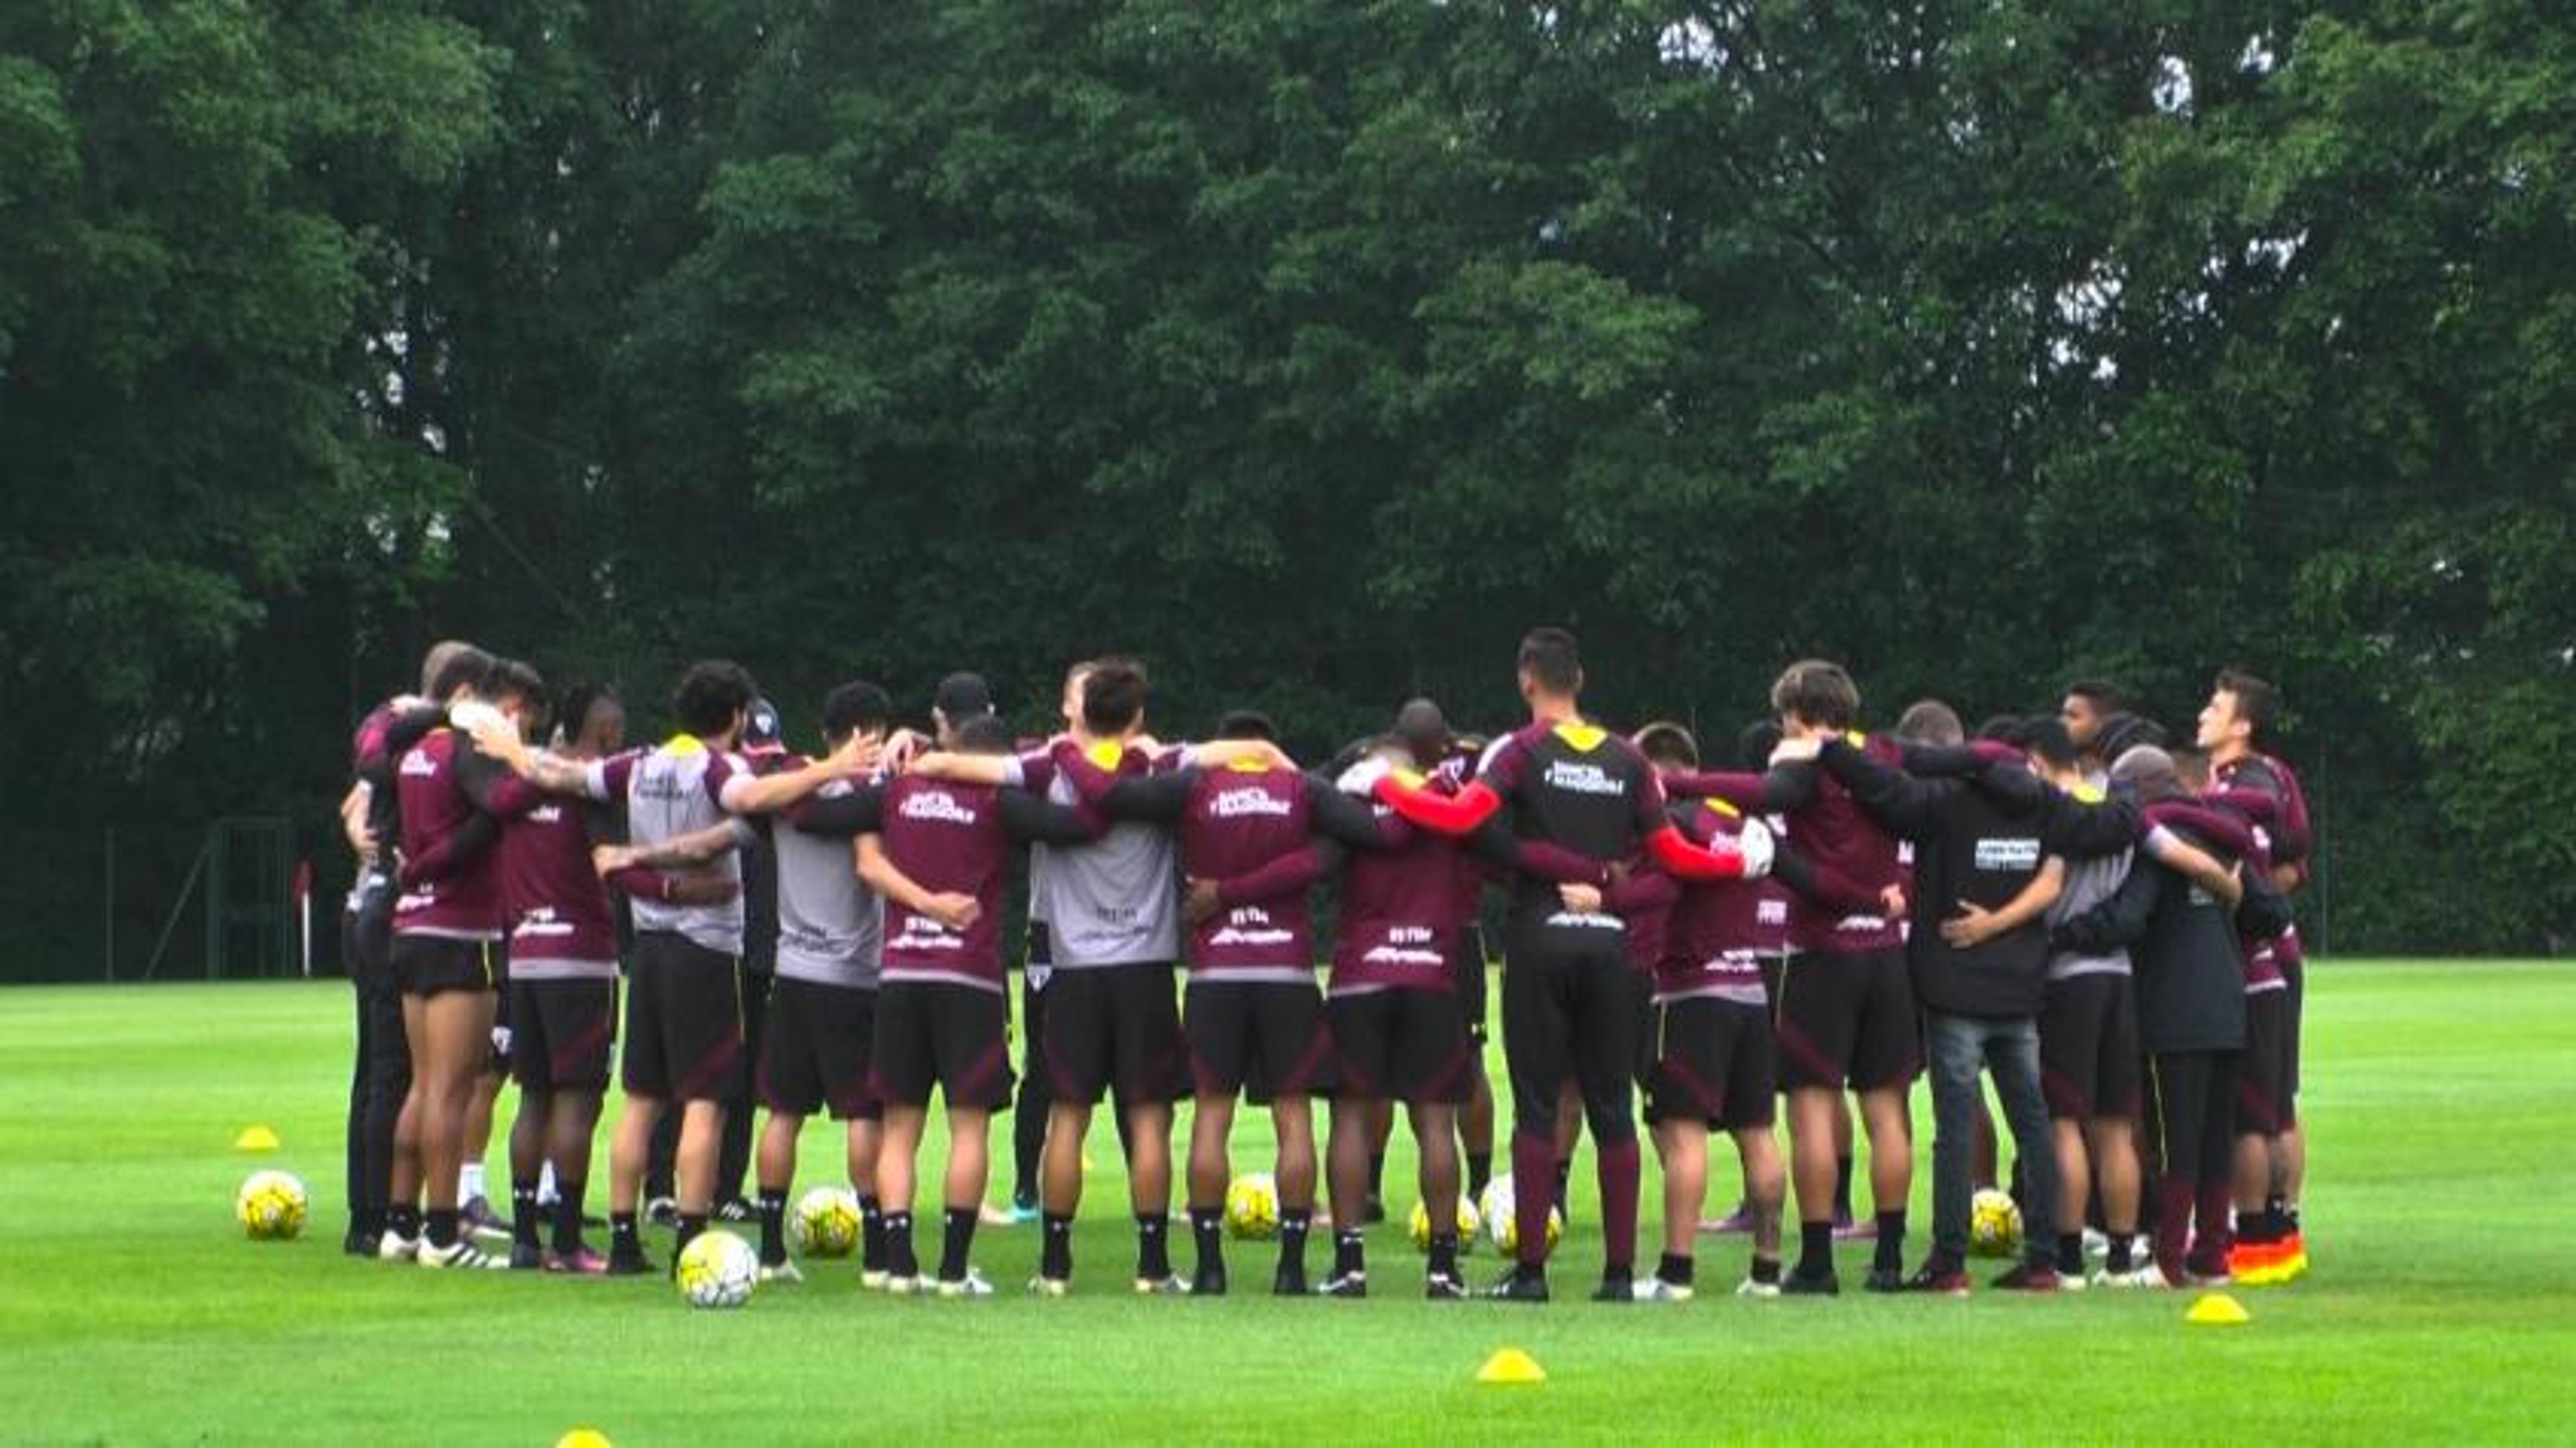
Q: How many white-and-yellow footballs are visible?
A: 8